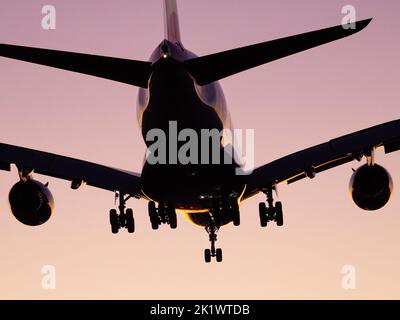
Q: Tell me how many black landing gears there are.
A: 5